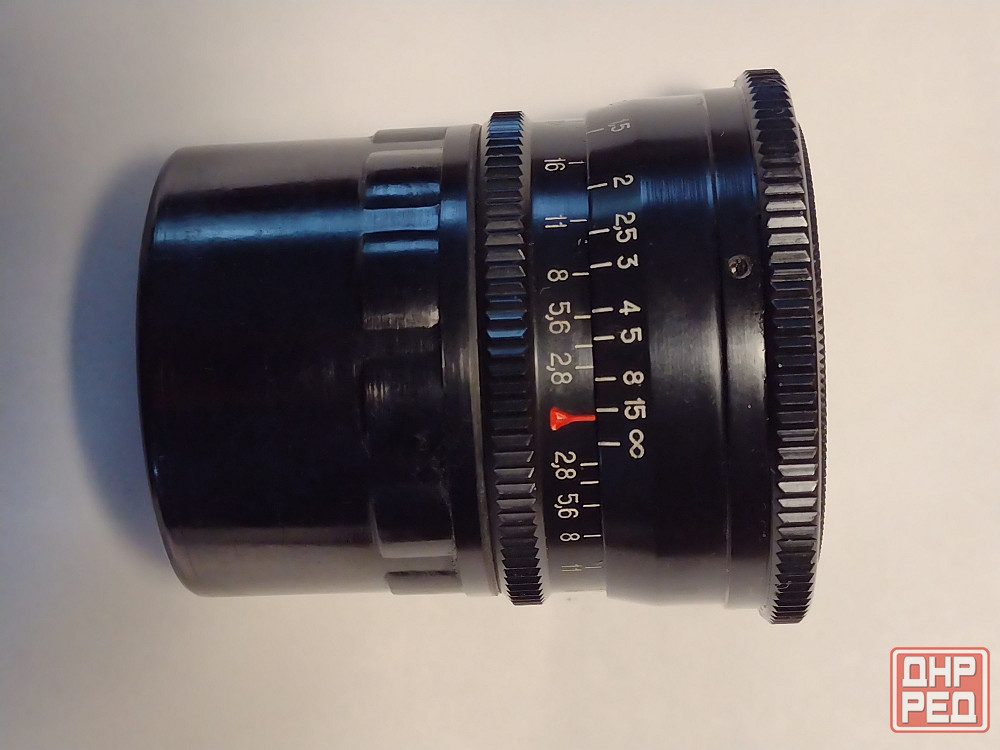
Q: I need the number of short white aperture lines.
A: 11